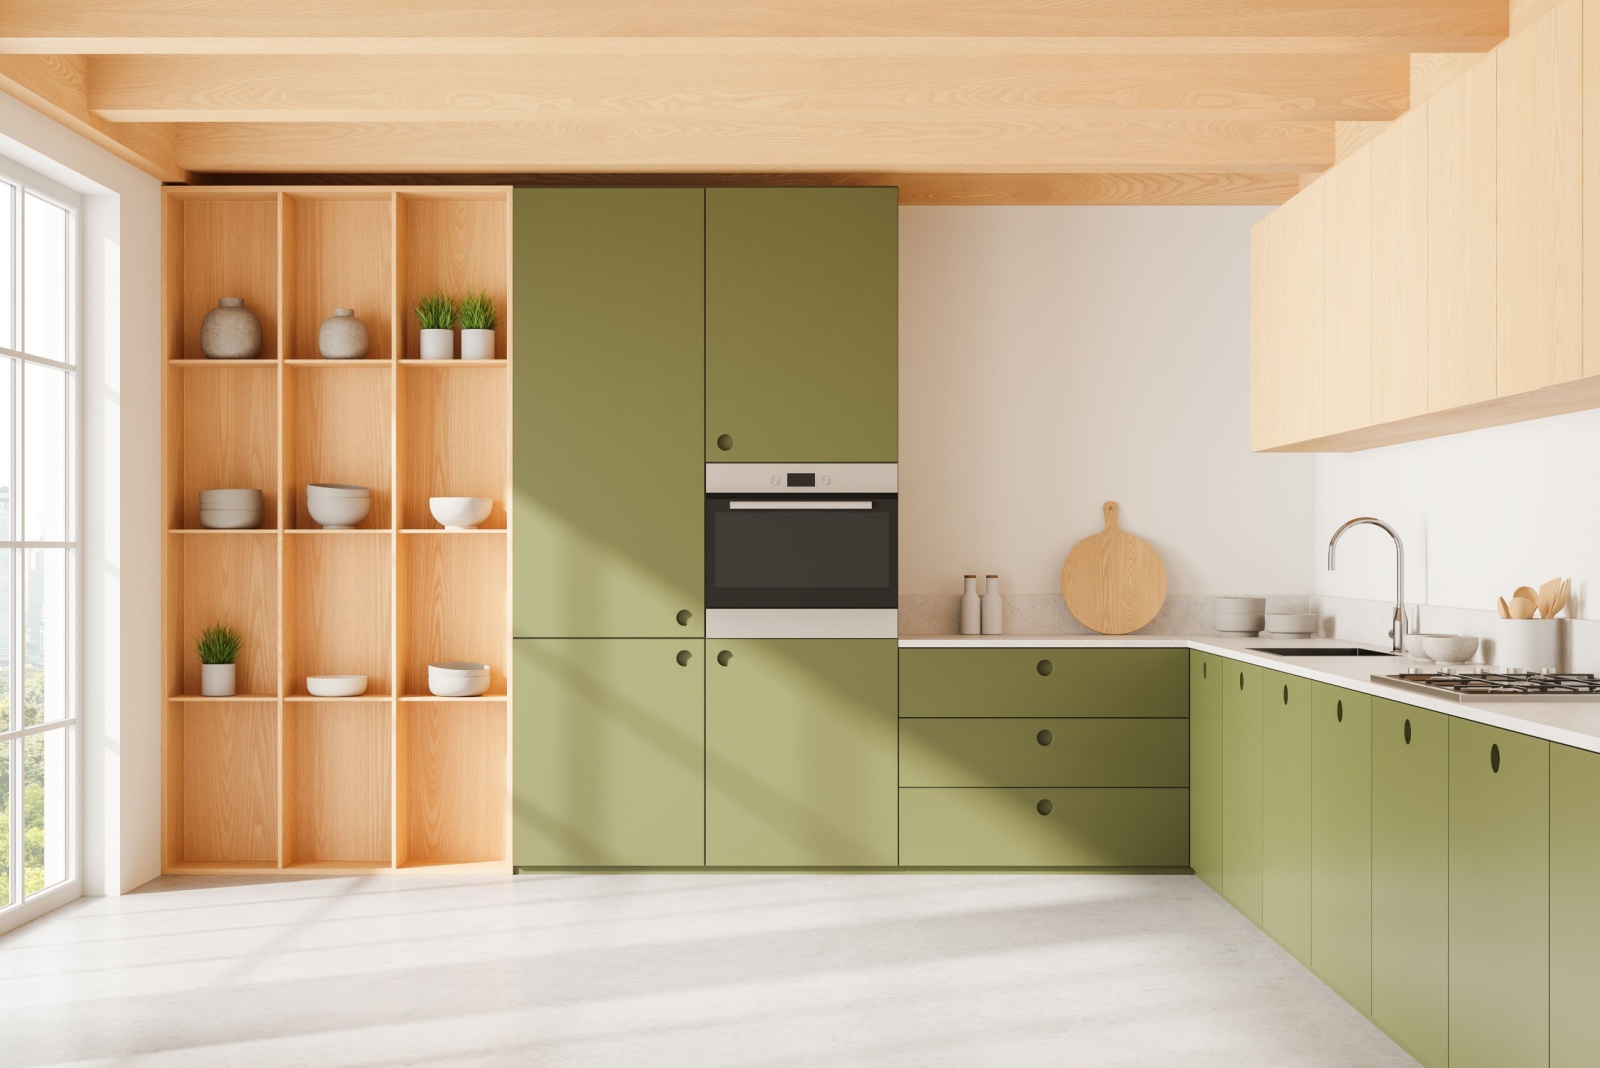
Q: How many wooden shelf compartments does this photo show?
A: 12